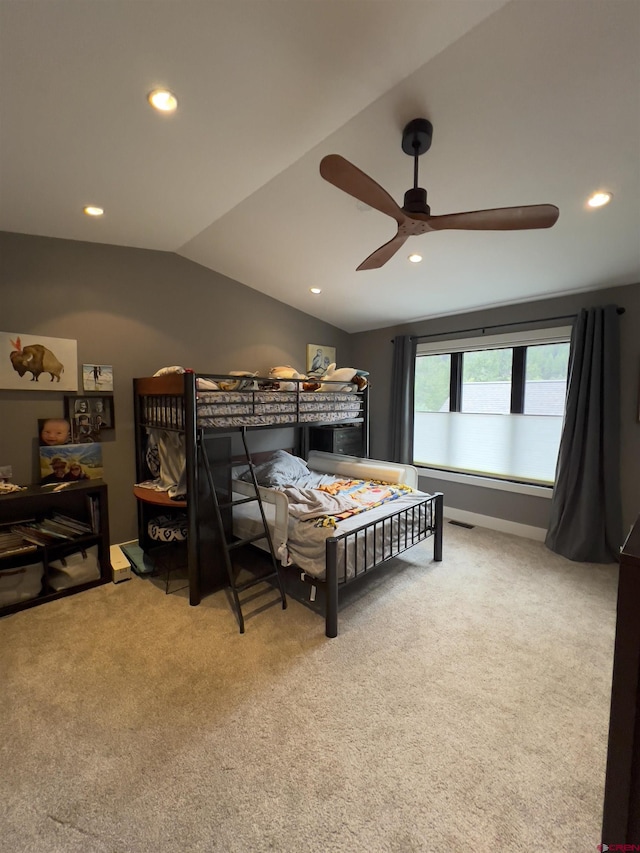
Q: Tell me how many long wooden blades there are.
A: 3